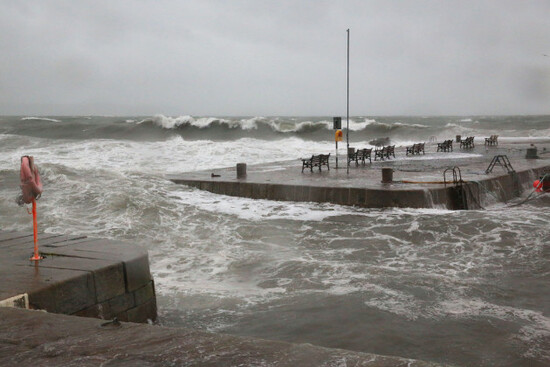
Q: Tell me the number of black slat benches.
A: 7